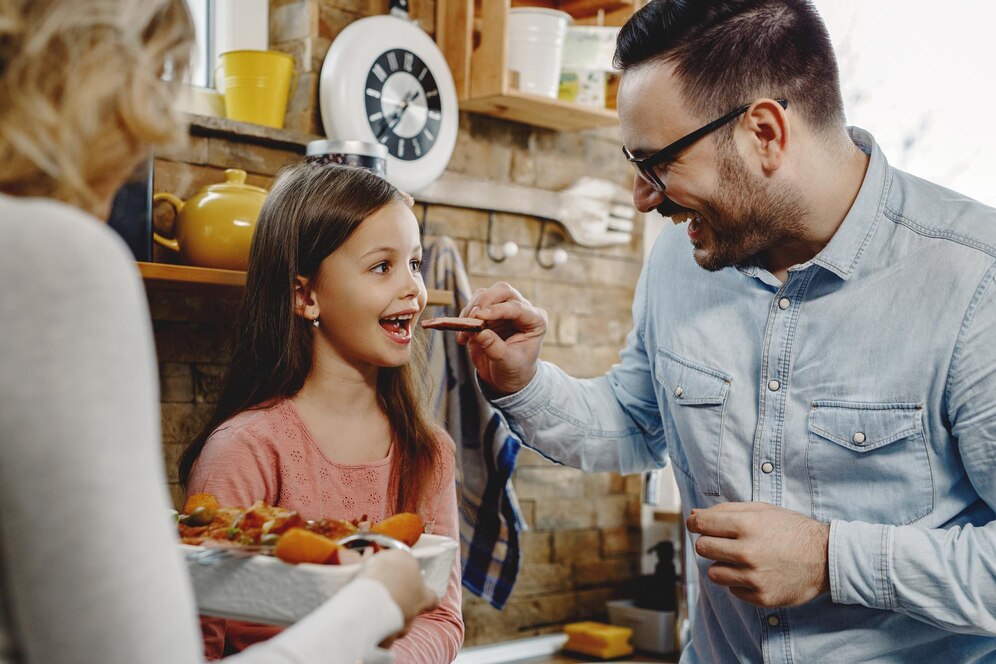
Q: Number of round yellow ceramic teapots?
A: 1